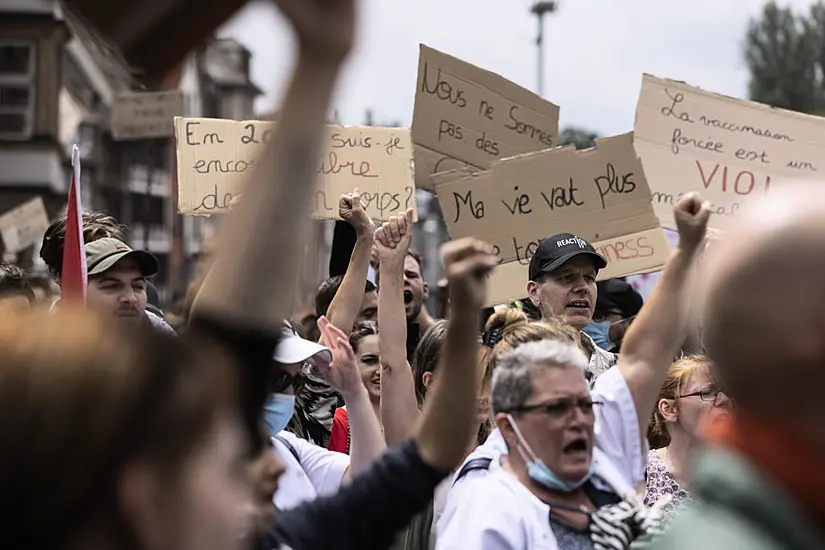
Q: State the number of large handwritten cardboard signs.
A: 4